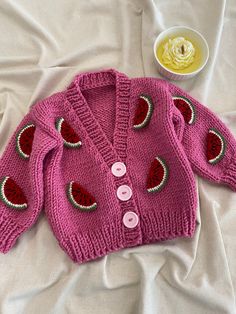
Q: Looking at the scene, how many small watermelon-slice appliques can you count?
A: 8